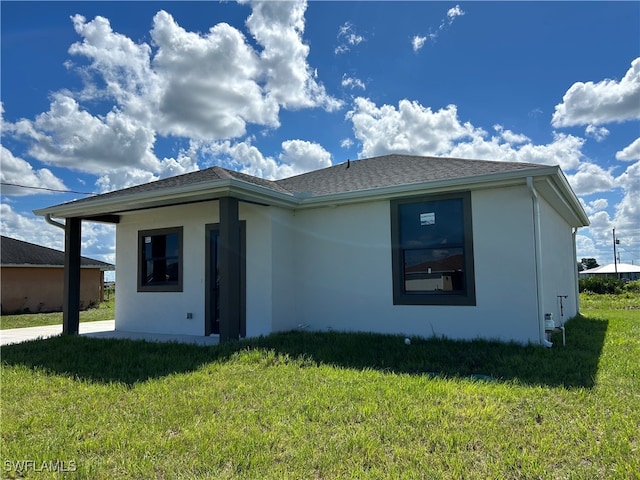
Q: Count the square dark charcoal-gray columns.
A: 2